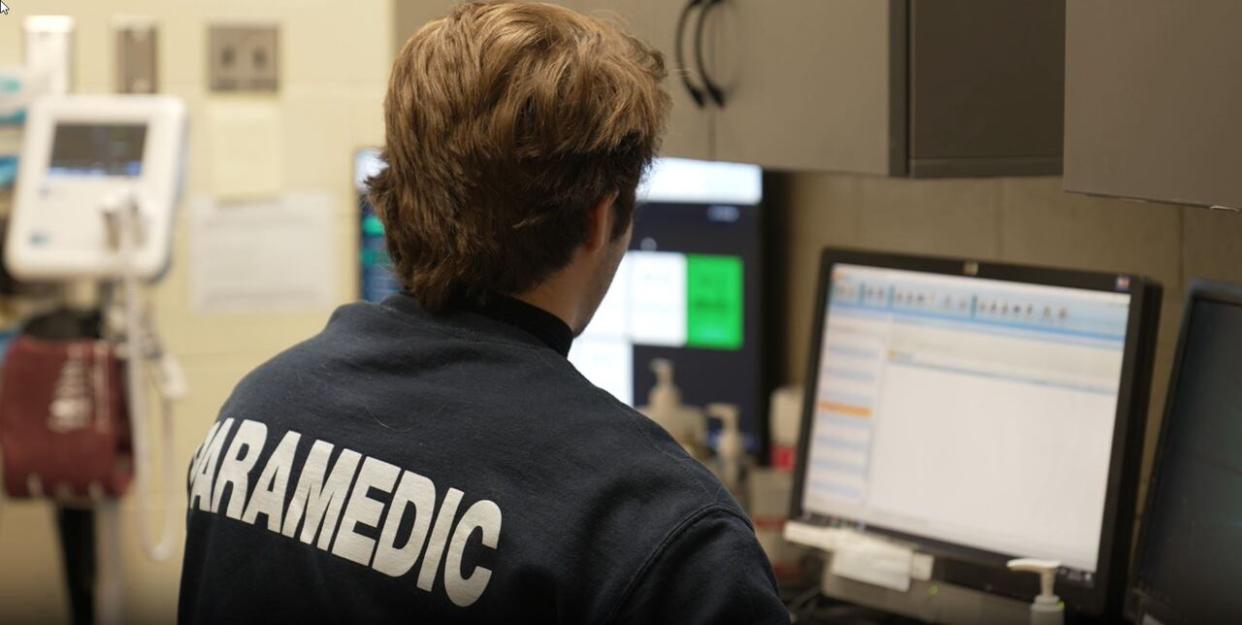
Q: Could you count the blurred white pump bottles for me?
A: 3